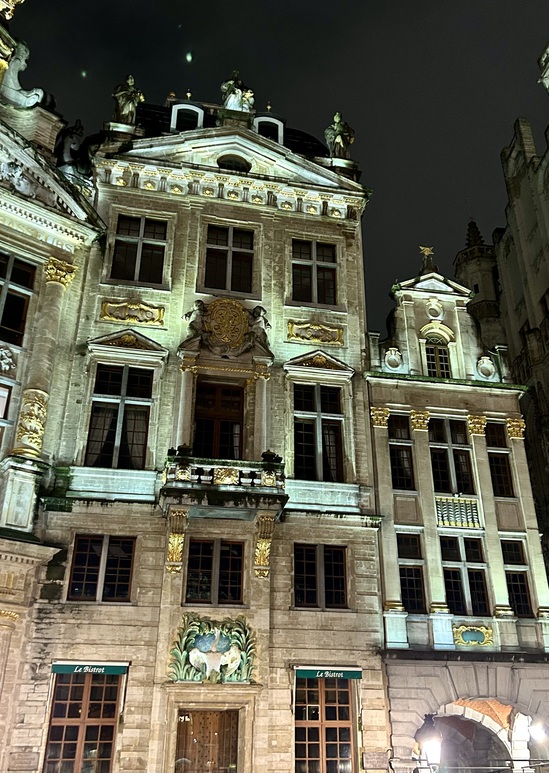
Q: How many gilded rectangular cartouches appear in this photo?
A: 2